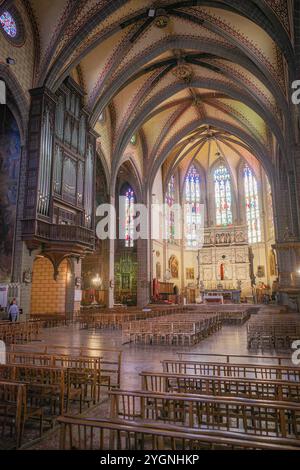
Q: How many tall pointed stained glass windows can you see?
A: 5